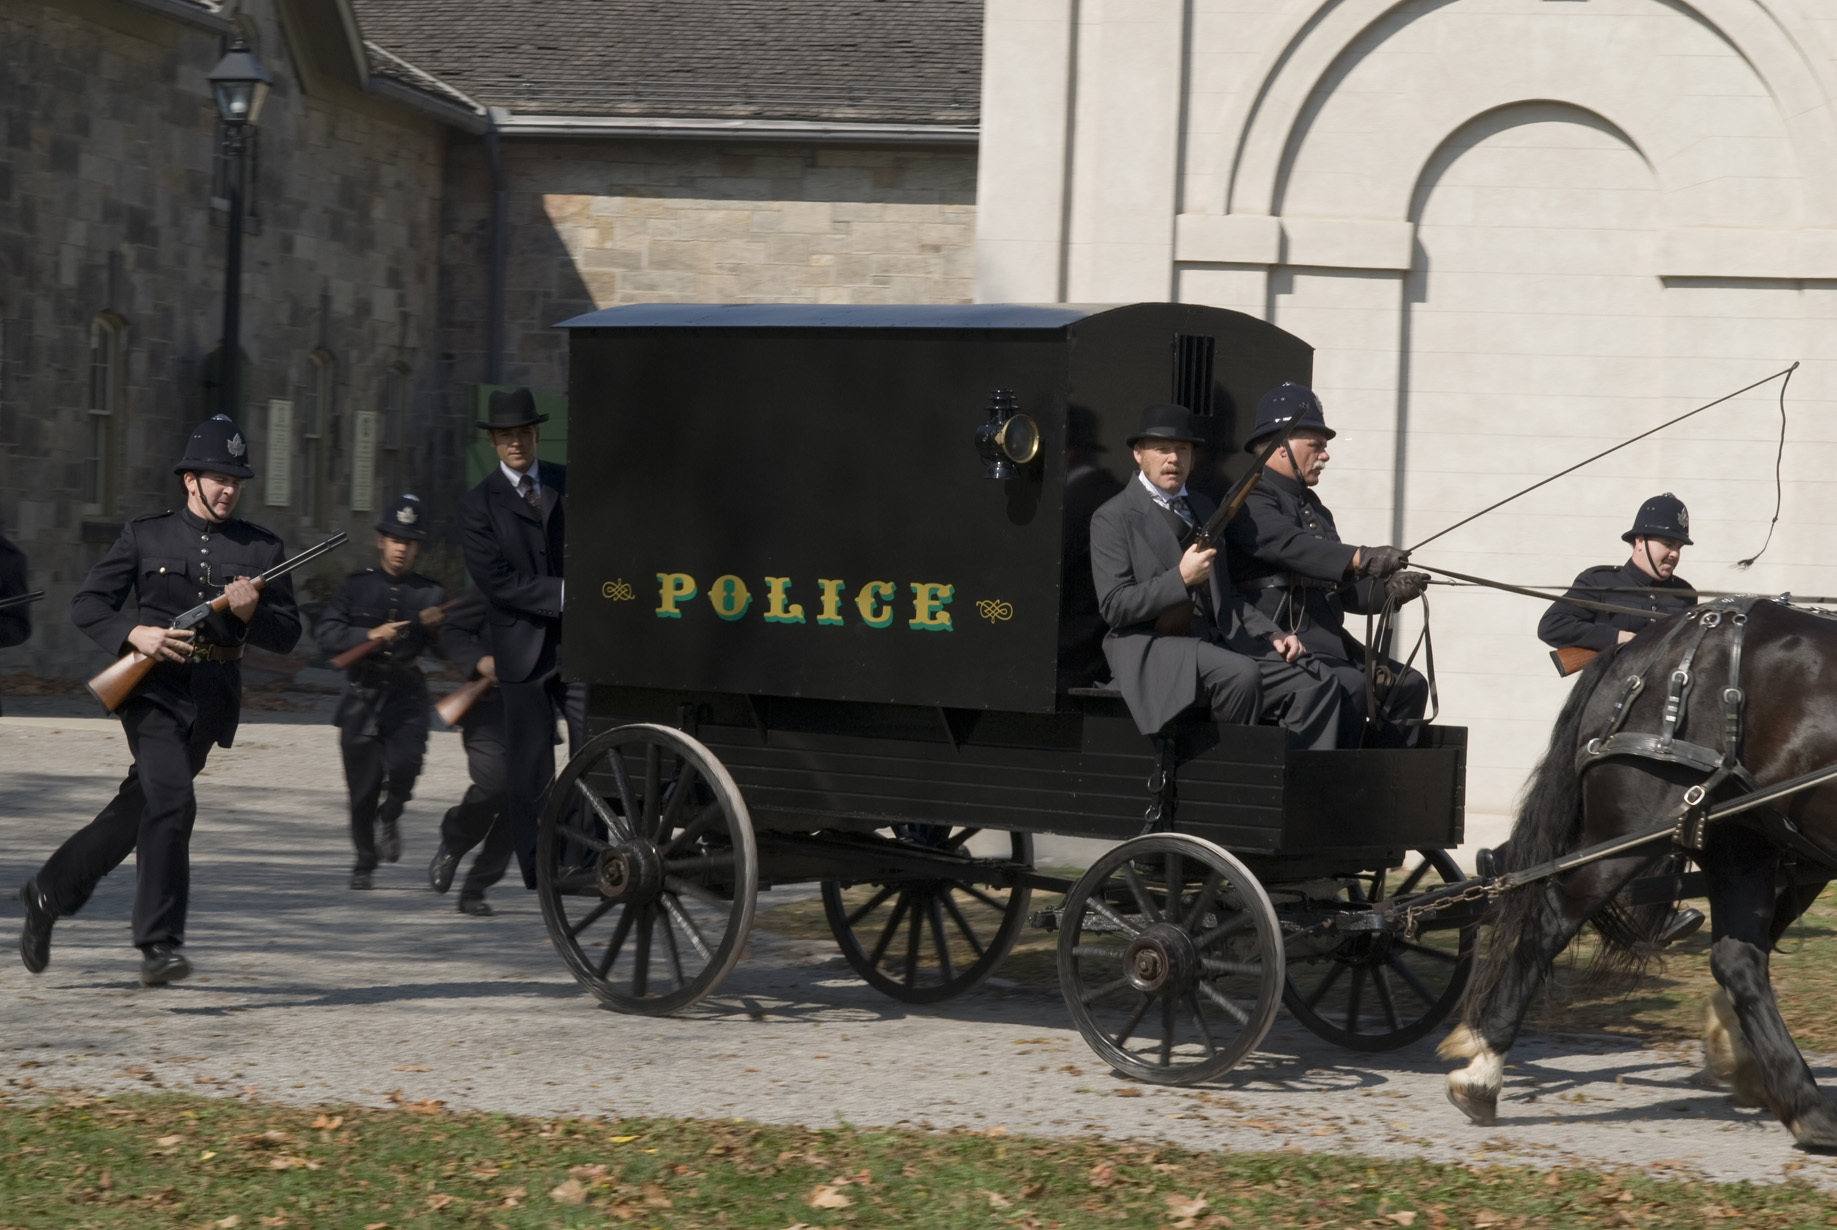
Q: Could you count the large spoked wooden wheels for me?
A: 4